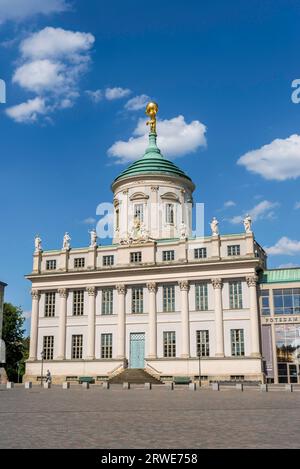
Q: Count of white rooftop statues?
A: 6